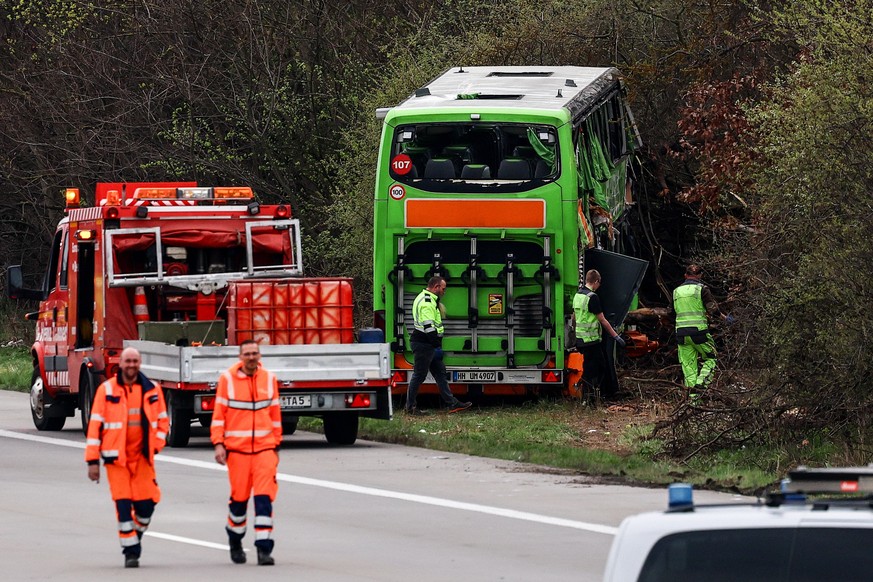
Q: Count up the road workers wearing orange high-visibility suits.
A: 2